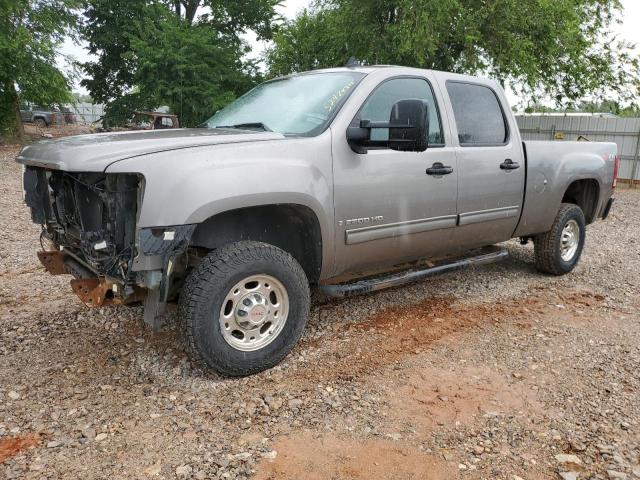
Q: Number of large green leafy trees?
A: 3